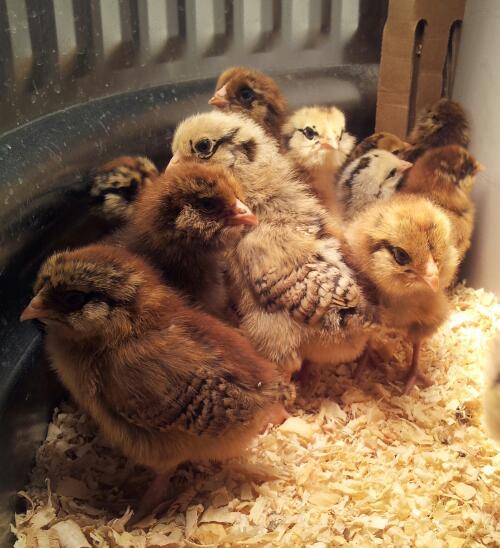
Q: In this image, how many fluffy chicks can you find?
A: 11